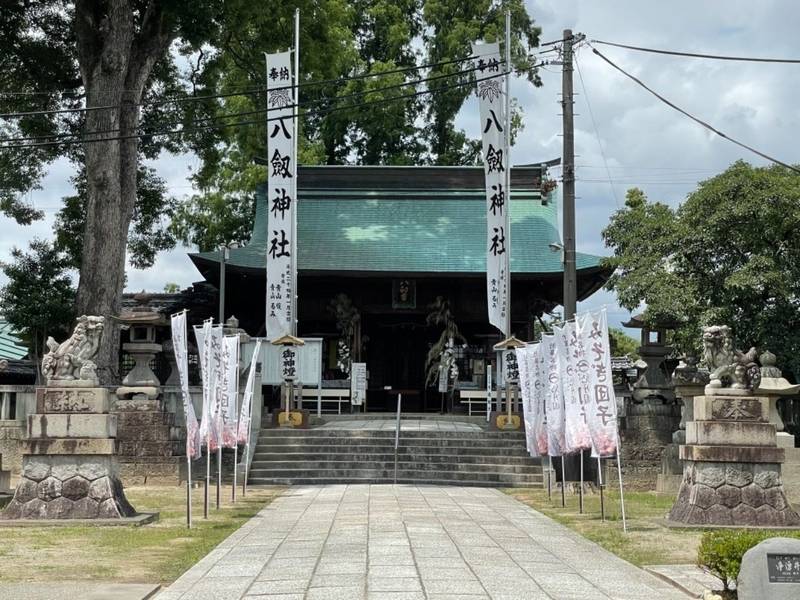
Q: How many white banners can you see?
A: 12